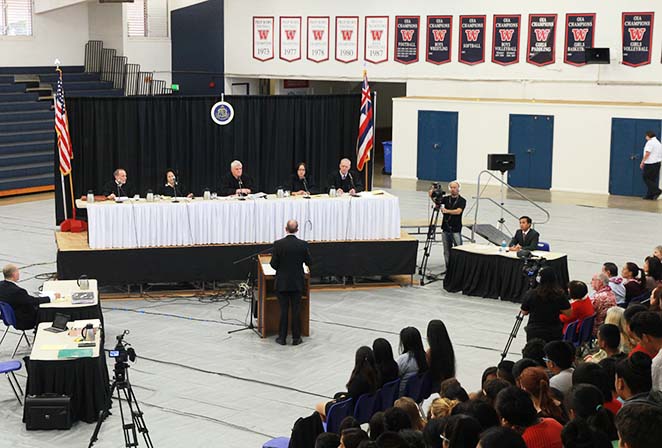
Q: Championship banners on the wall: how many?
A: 12